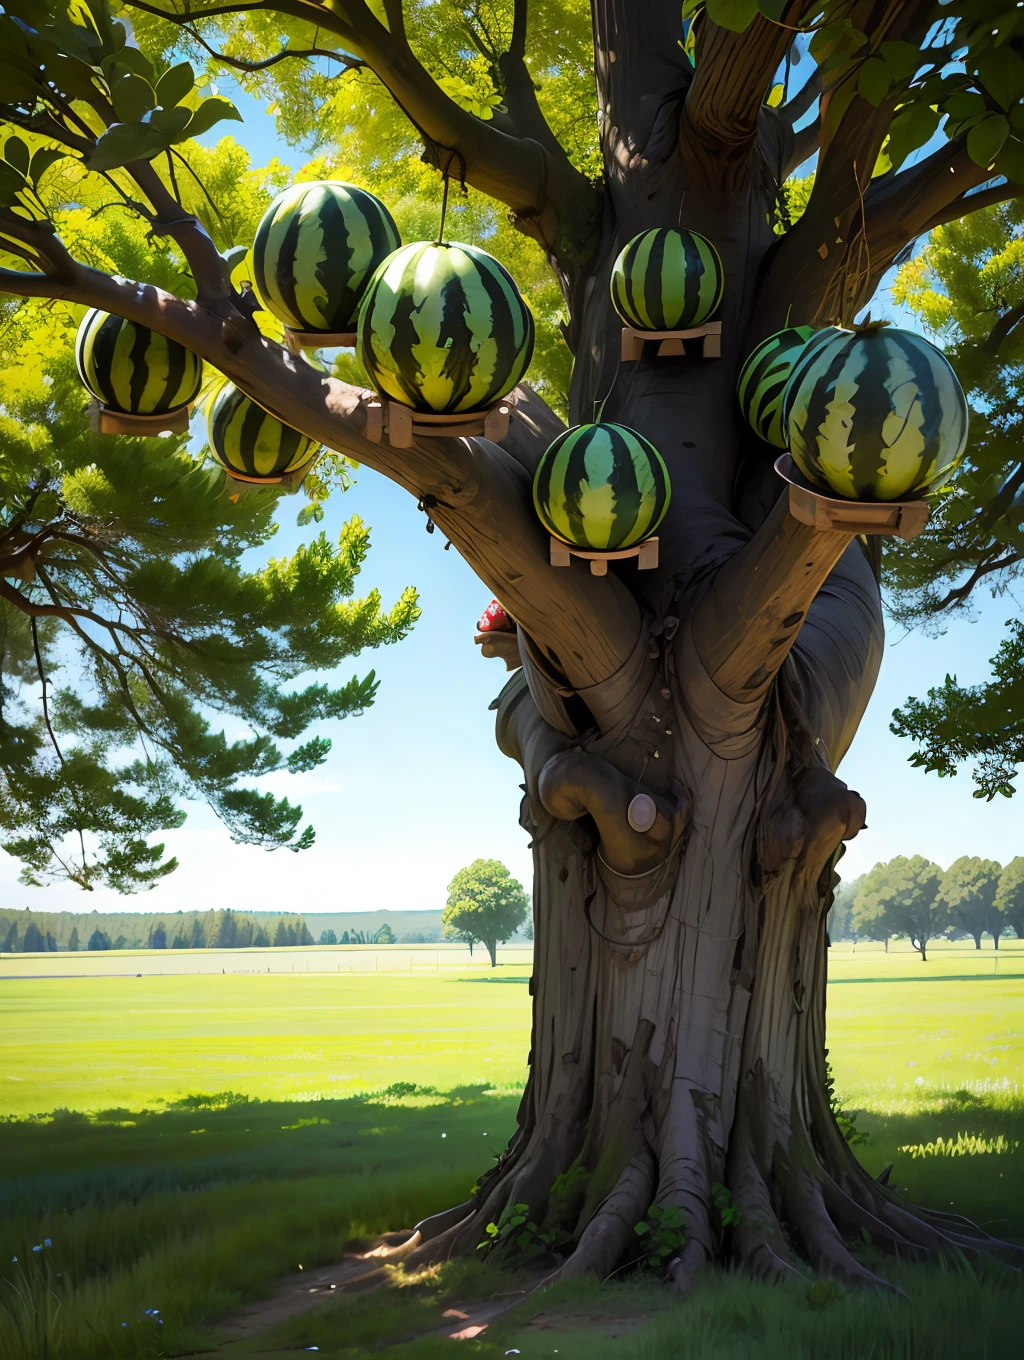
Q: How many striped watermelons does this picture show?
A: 8